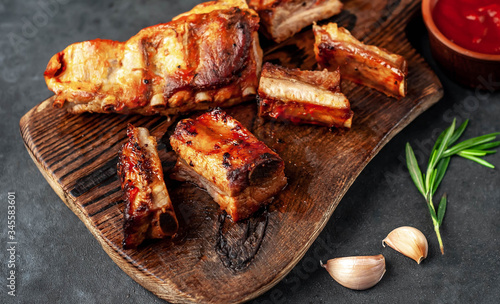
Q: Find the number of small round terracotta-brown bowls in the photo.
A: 1